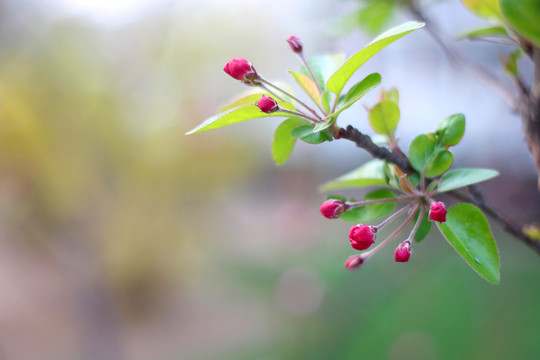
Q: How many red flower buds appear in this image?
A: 8